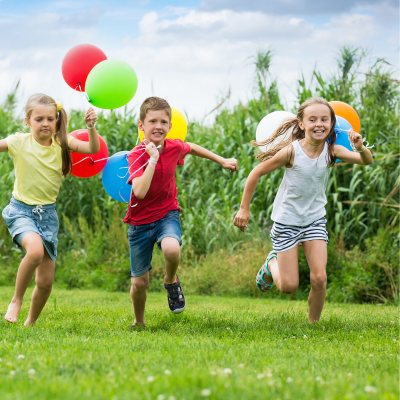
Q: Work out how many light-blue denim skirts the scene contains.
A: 1